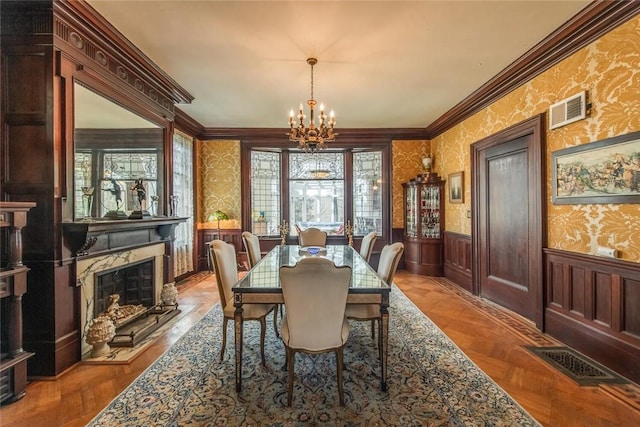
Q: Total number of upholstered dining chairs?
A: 6